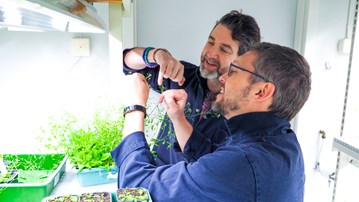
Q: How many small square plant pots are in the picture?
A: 3